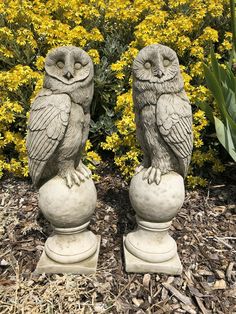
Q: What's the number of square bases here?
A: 2